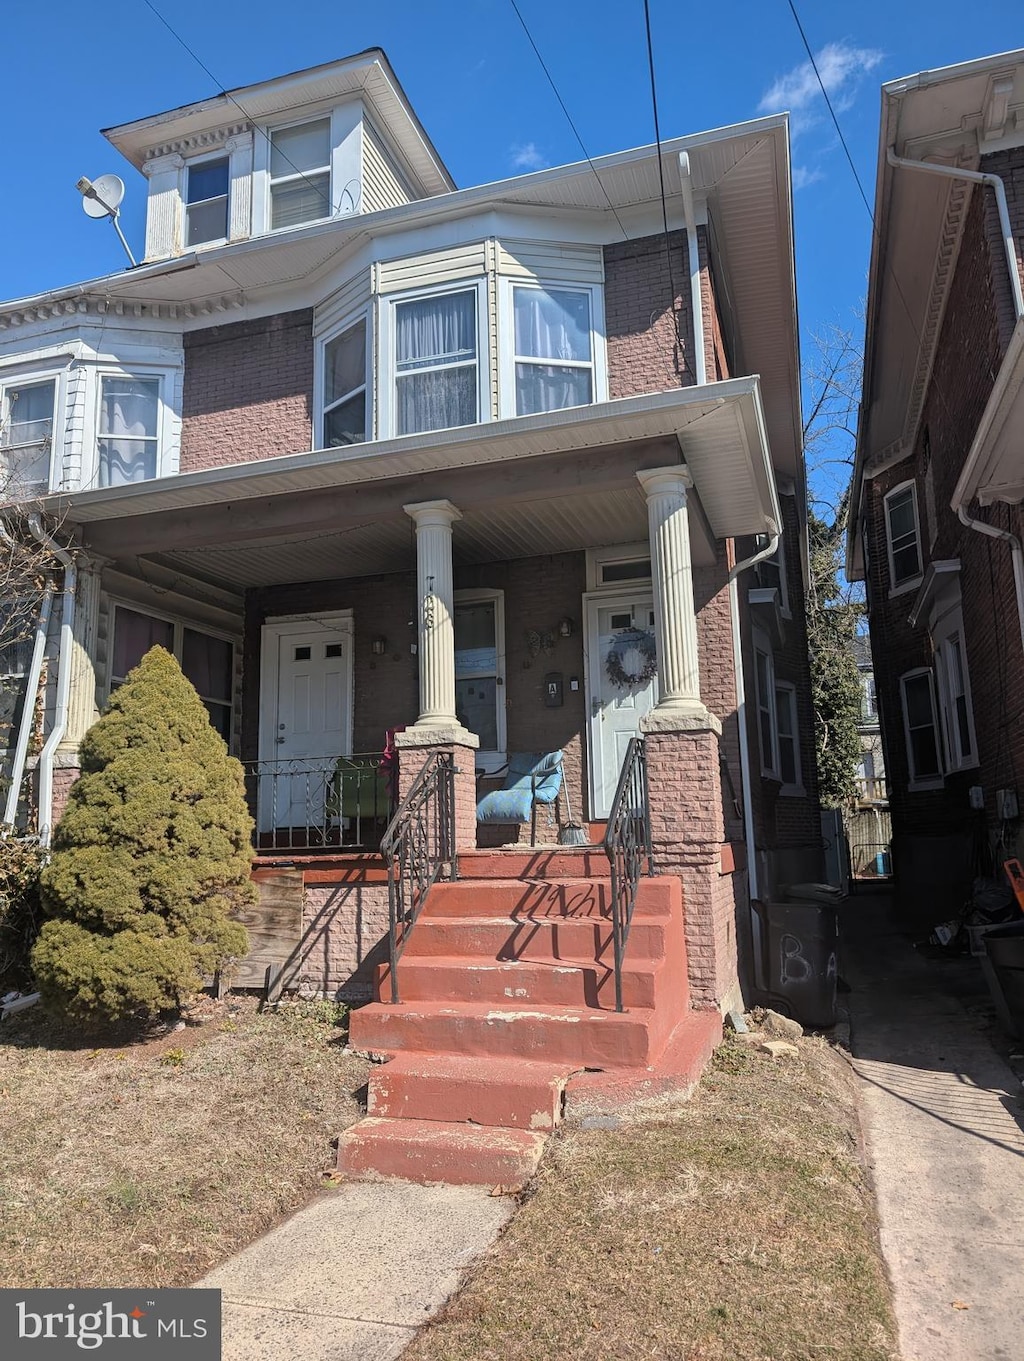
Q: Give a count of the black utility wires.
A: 4